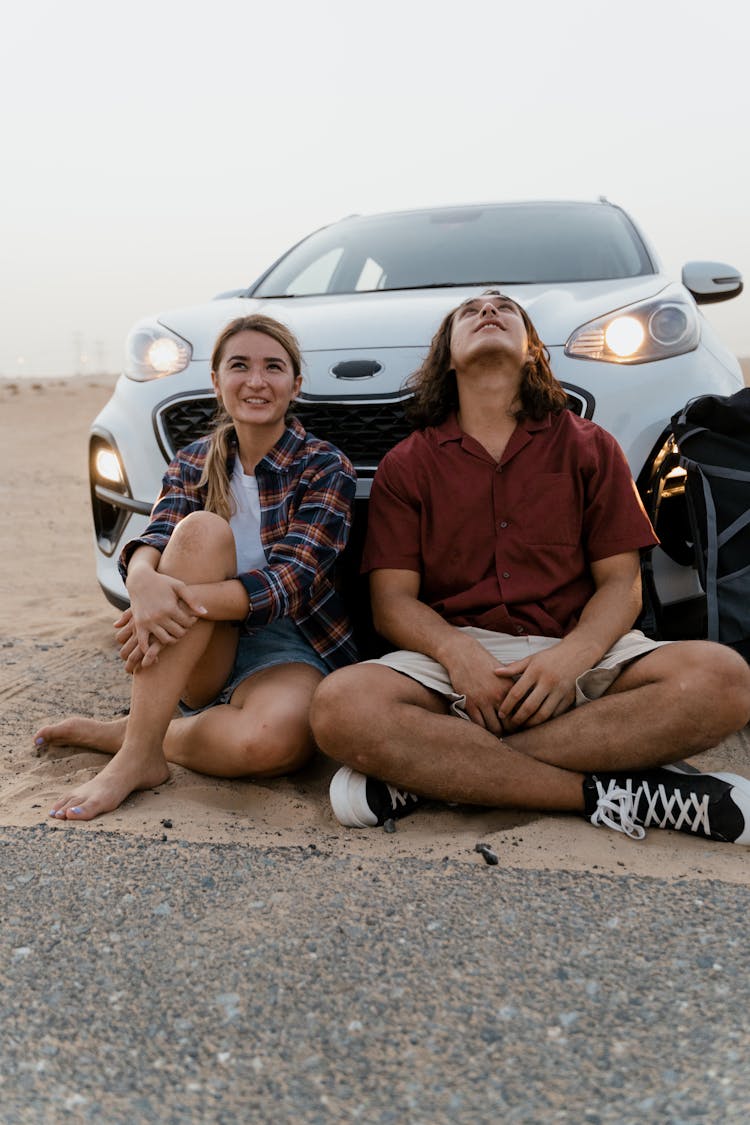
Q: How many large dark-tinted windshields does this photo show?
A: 1